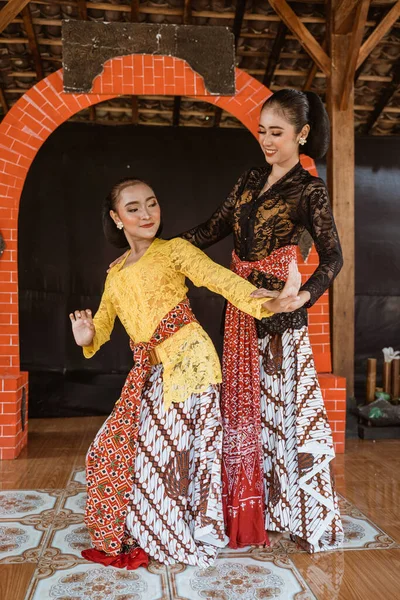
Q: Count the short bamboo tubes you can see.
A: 3